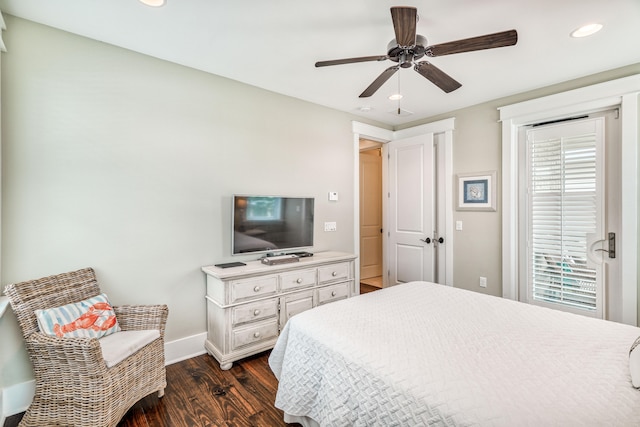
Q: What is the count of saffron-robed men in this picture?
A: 0